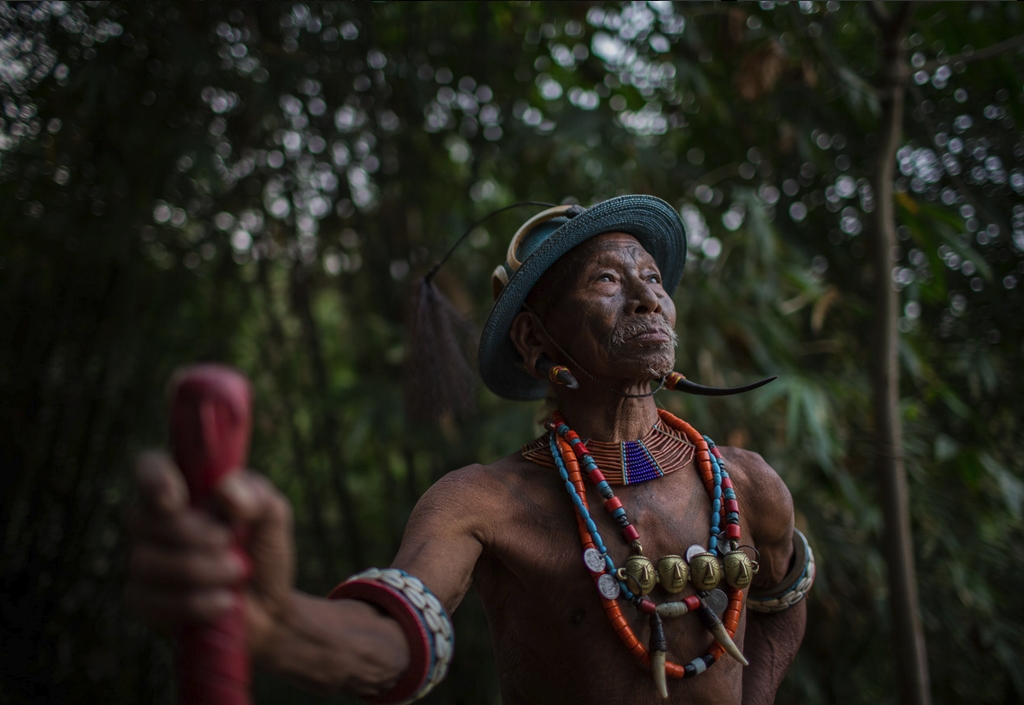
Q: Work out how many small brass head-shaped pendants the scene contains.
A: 4